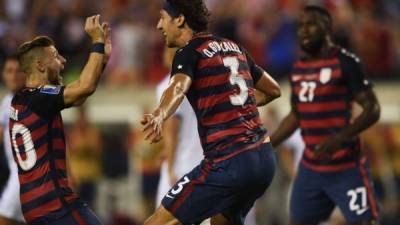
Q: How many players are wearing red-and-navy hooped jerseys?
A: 3